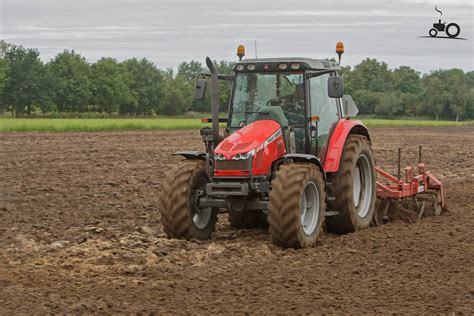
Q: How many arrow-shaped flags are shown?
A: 0